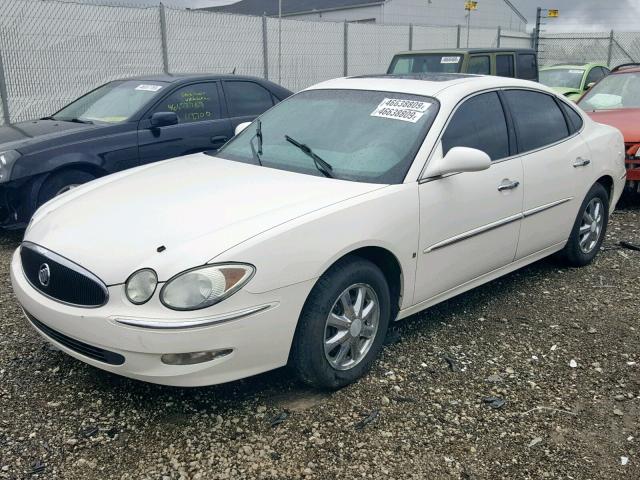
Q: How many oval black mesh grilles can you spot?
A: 1